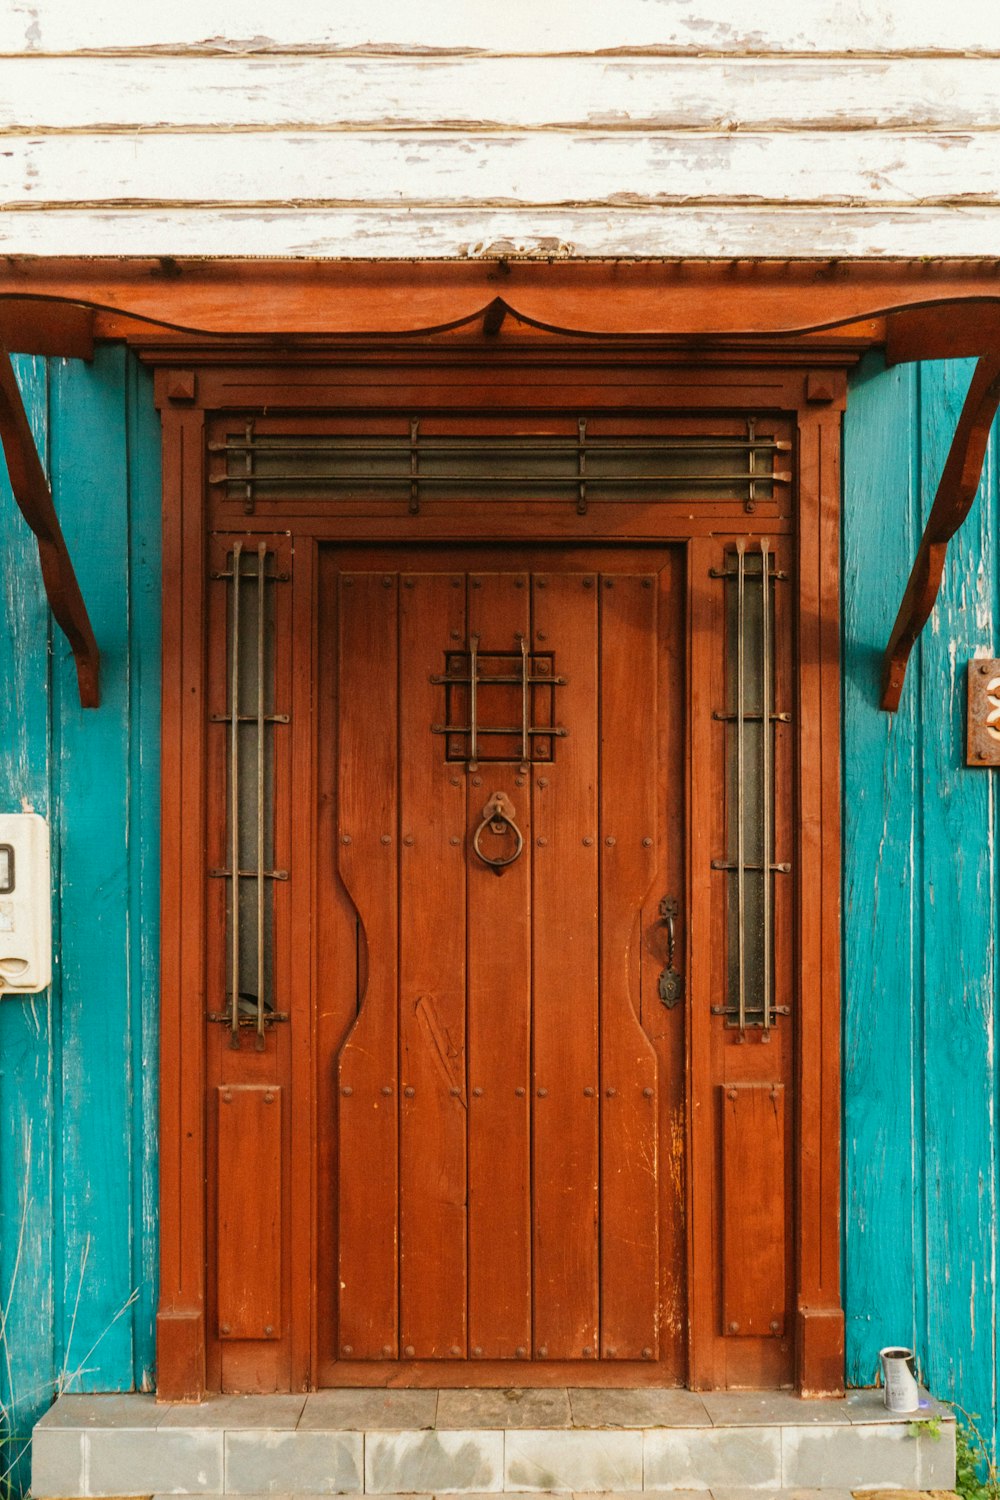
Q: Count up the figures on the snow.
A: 0